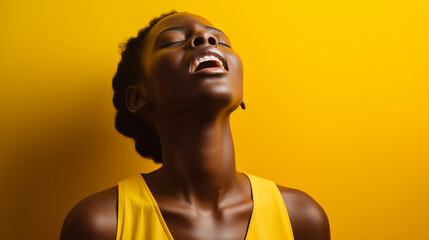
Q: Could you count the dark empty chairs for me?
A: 0